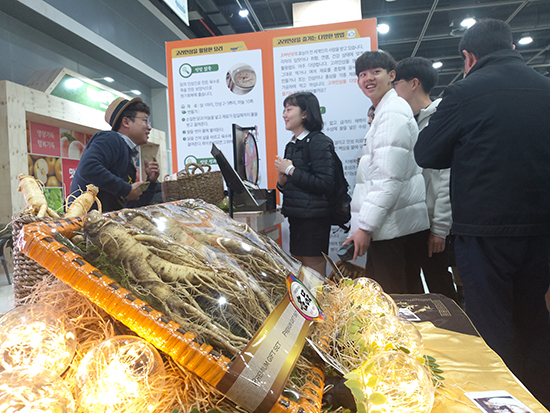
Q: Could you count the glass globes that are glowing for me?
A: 7